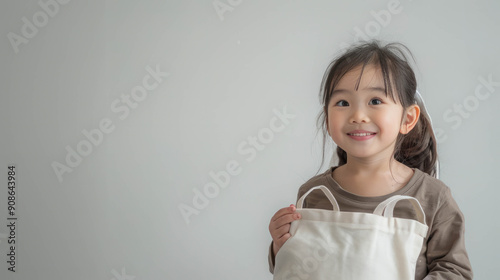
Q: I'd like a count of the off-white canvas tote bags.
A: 1